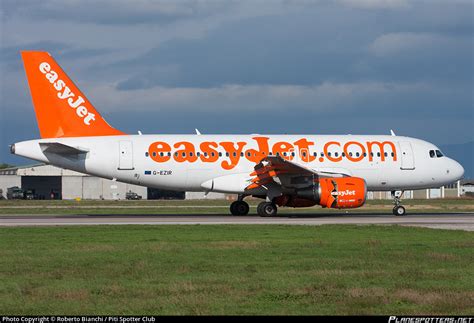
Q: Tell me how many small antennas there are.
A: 3